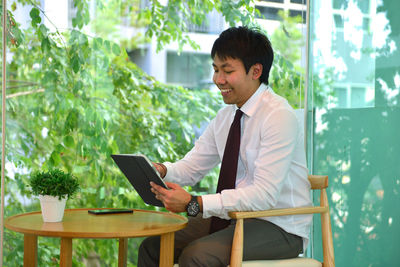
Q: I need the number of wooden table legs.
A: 4